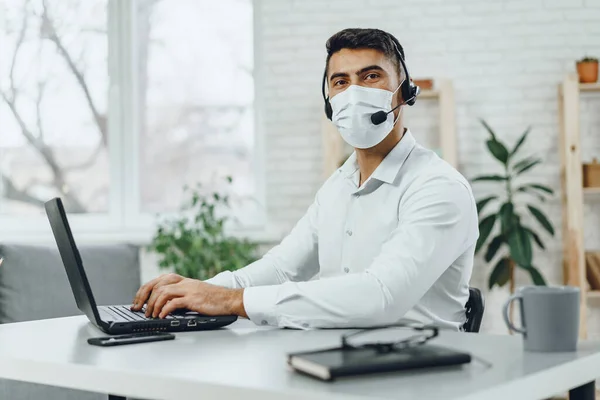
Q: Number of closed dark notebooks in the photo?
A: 1